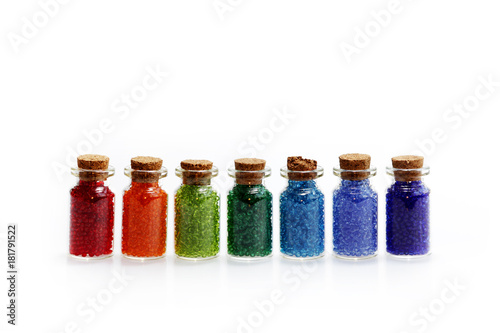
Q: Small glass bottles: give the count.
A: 7